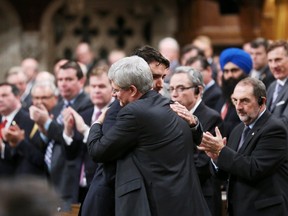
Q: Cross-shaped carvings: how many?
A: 2